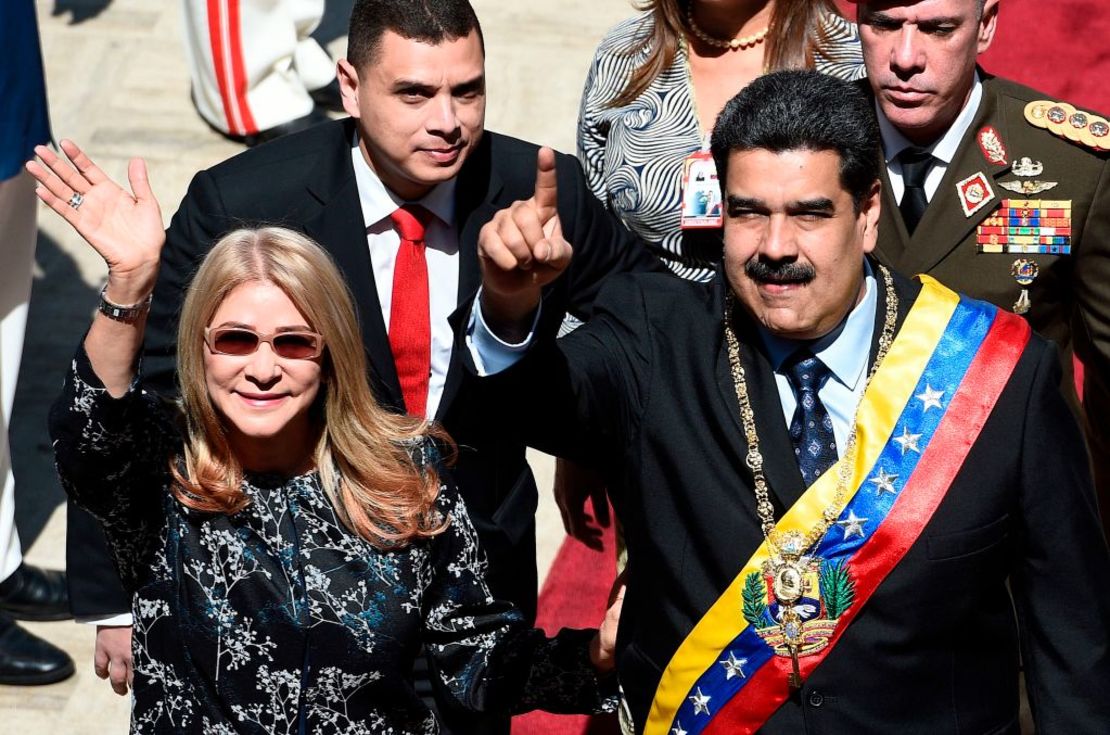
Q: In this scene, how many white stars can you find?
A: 7